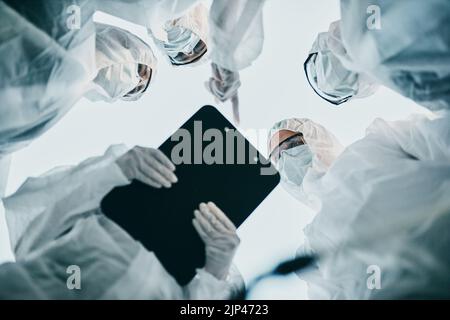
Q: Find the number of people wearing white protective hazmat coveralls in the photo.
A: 5